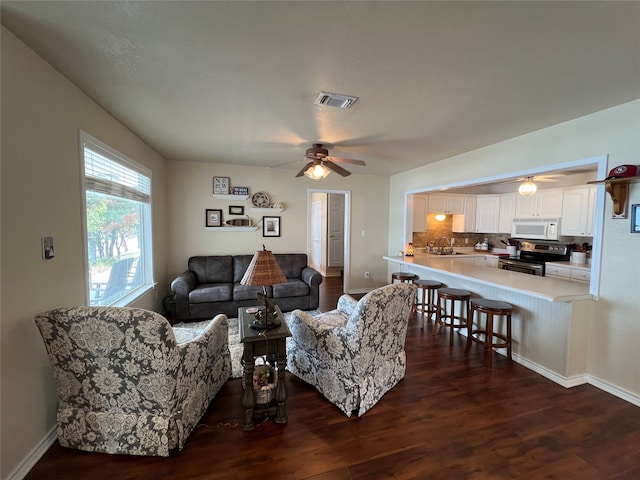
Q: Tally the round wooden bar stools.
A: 4